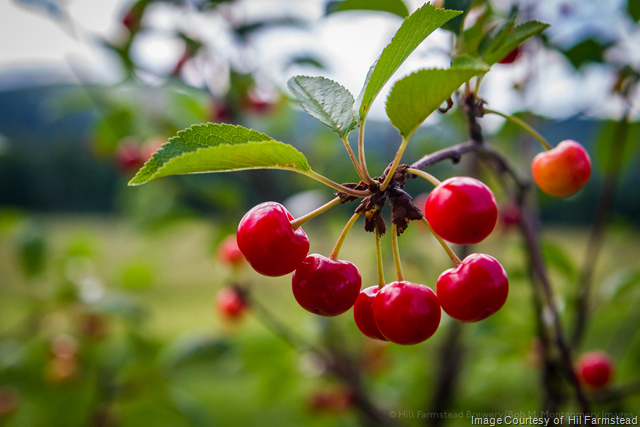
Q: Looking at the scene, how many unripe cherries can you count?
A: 1